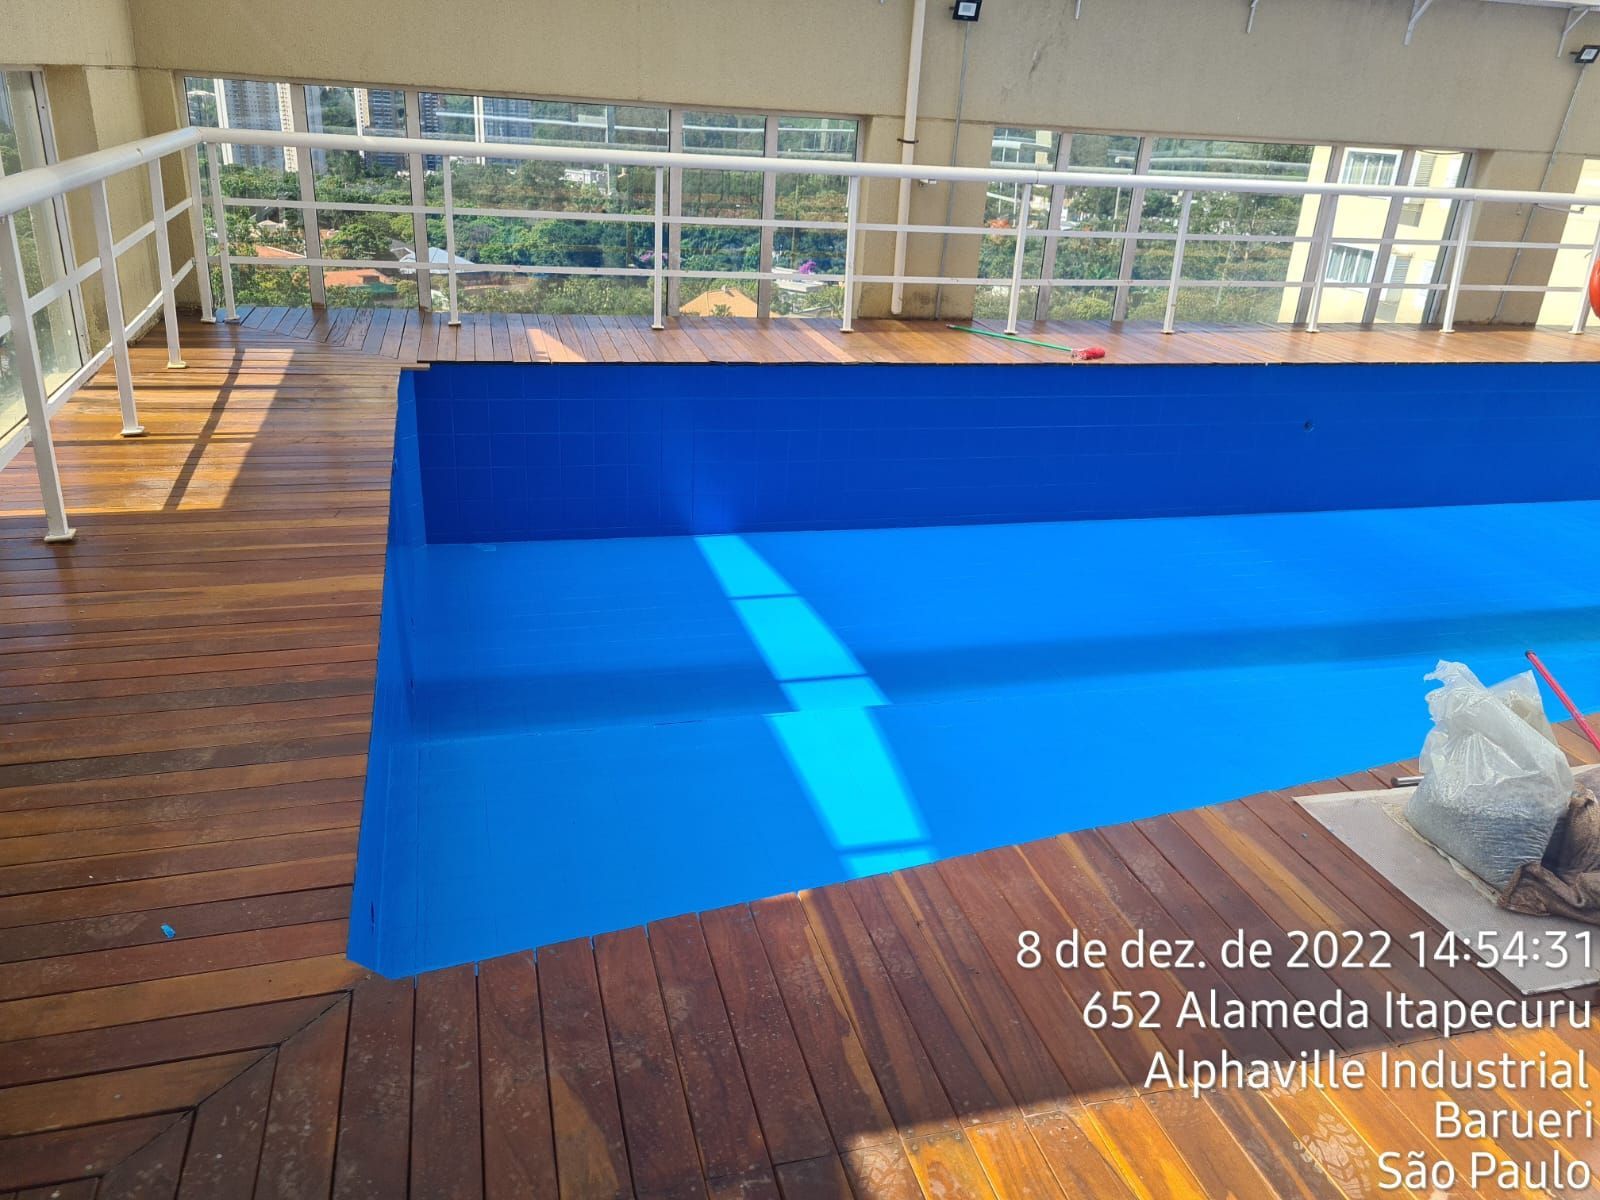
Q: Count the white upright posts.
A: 13